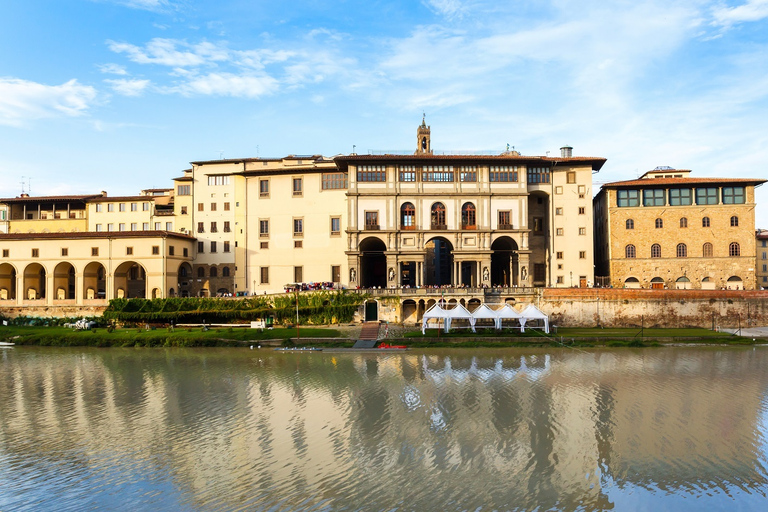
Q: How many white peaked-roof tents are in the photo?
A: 5